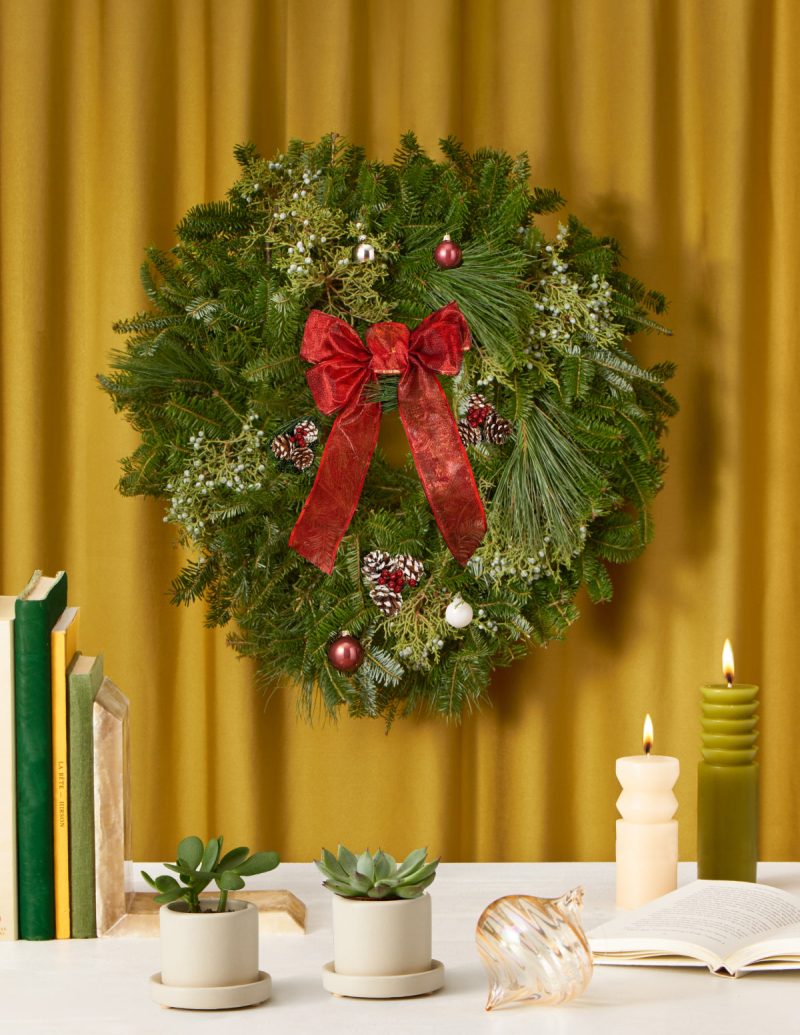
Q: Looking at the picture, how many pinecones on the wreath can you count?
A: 9